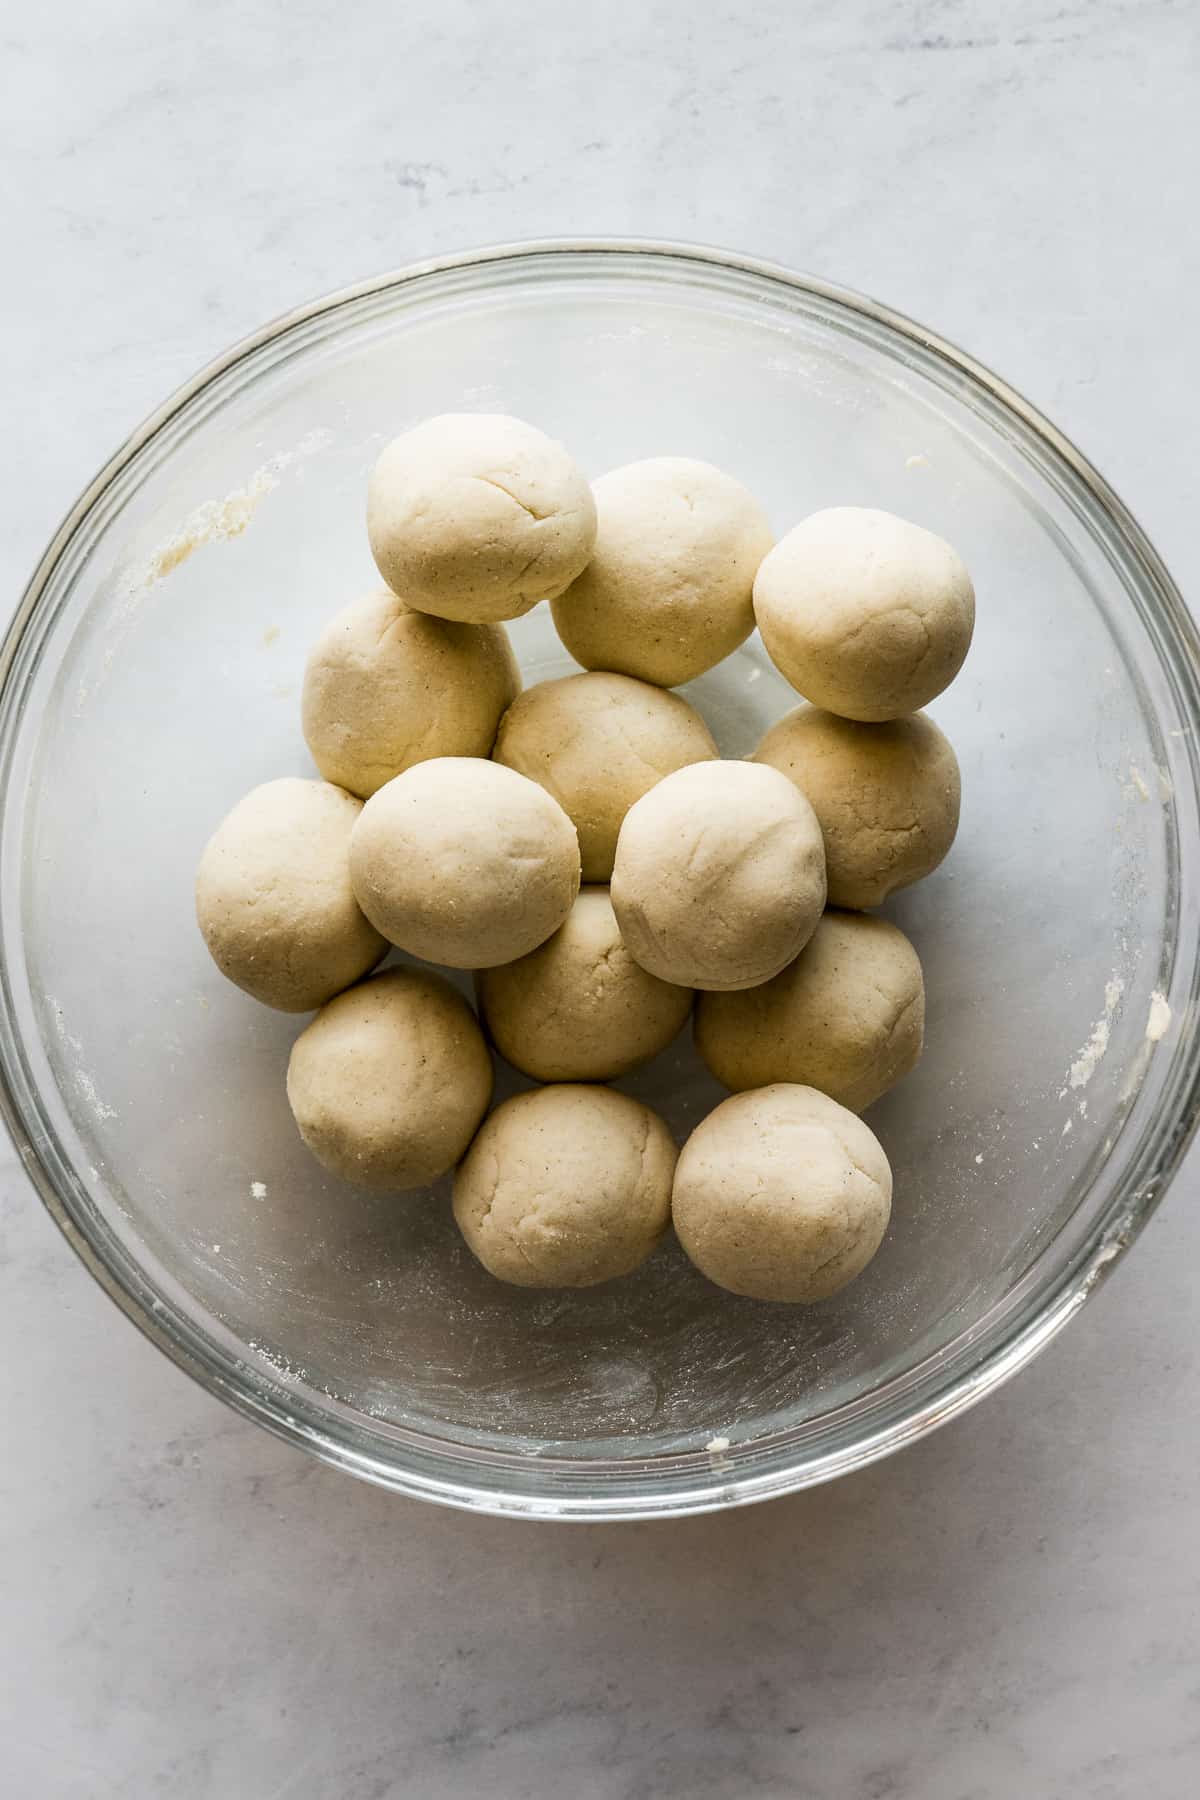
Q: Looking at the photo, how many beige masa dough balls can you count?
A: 14